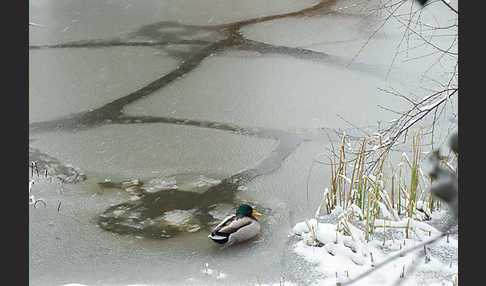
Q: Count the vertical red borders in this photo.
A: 0